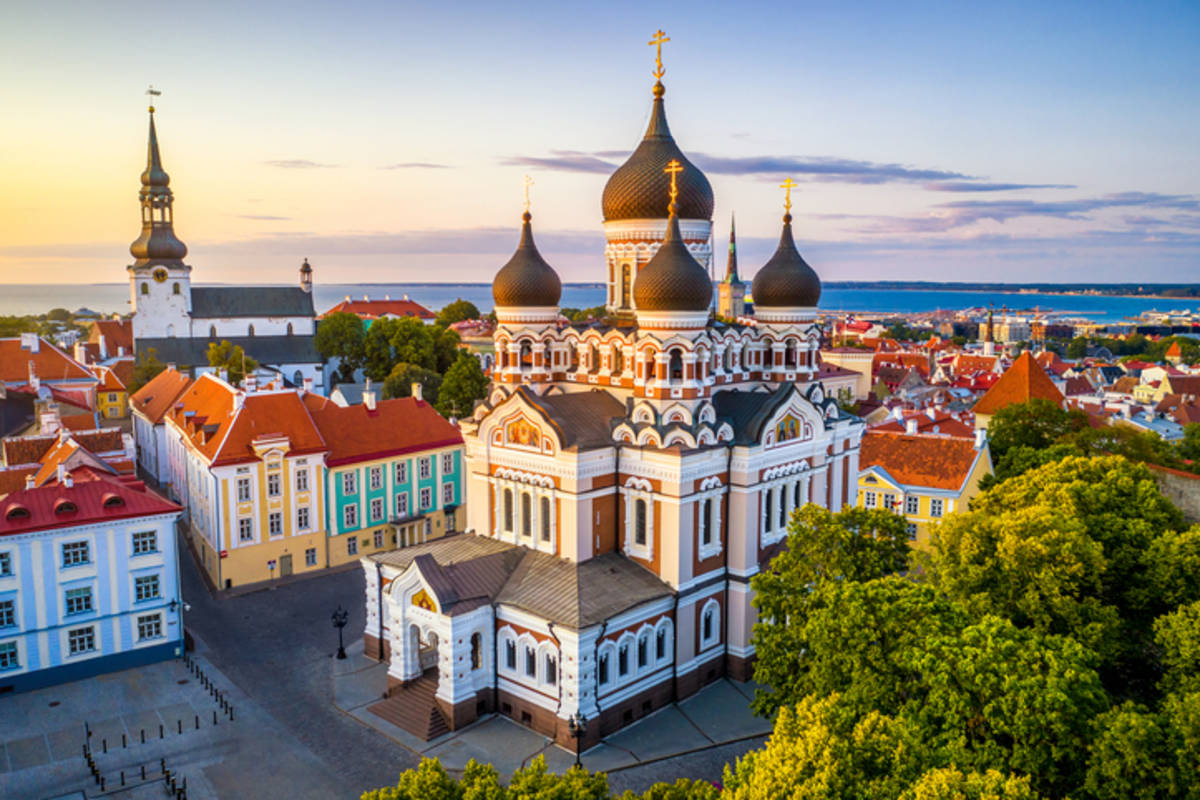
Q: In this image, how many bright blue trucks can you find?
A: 0